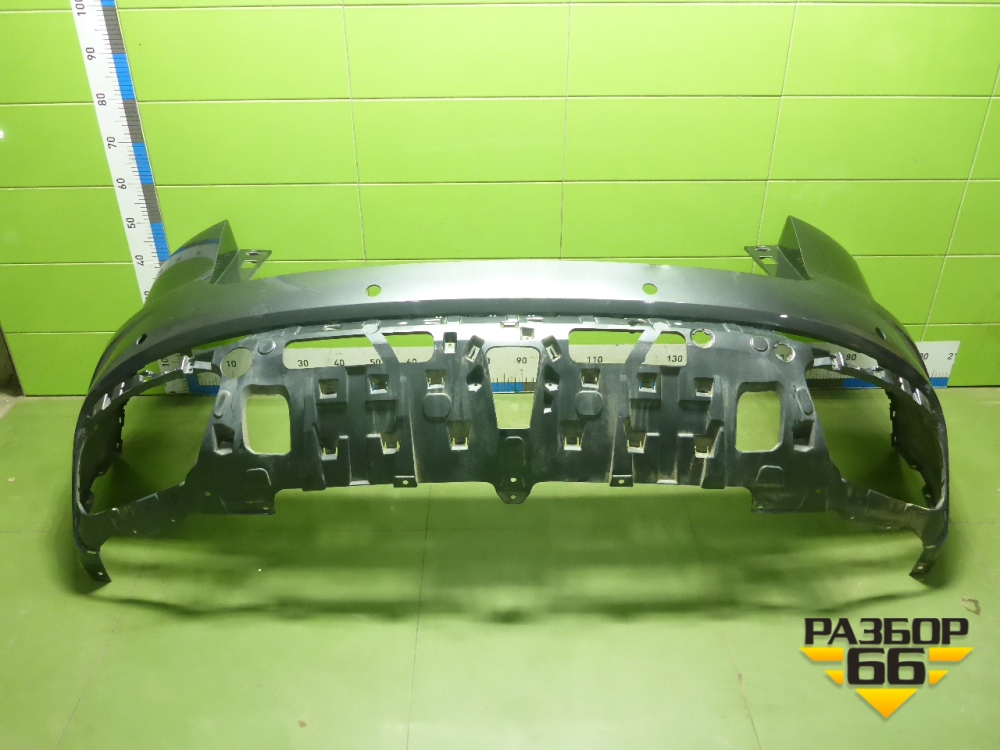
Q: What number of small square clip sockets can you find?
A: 12